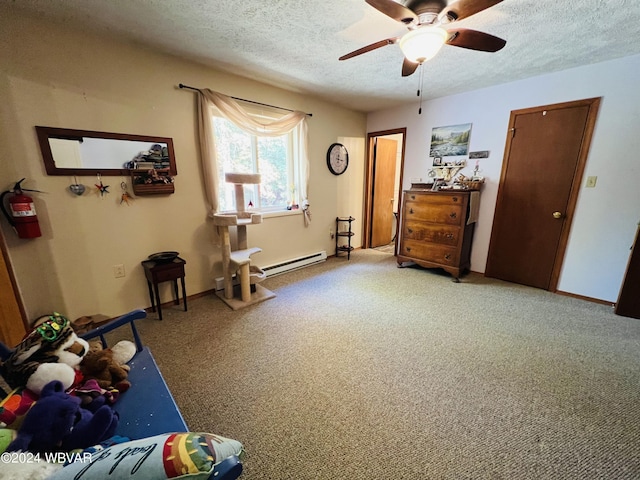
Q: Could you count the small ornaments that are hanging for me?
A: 3